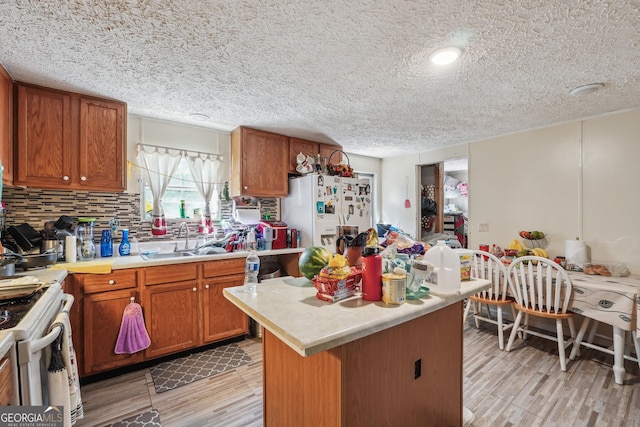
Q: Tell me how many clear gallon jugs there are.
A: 1